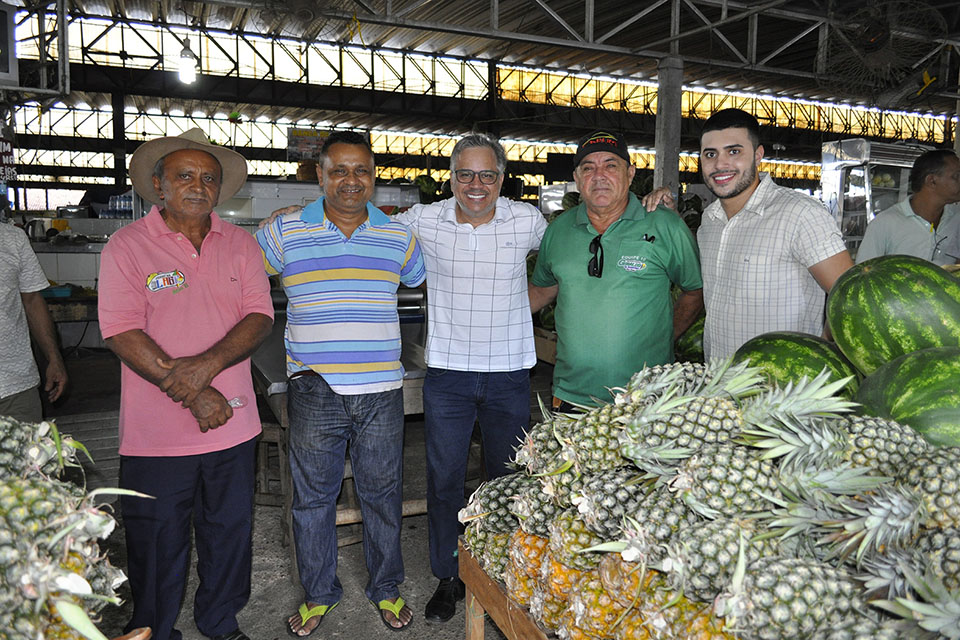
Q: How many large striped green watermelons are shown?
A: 3